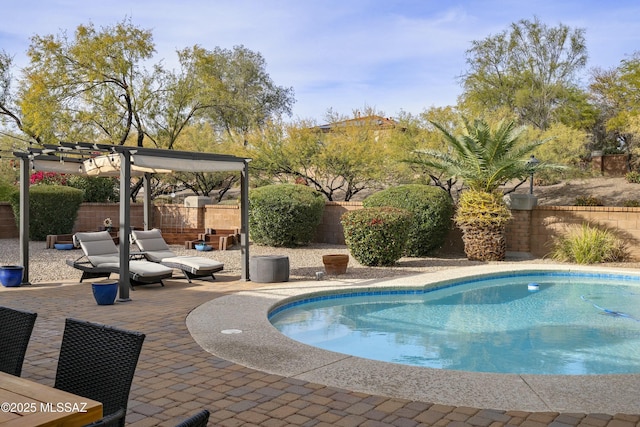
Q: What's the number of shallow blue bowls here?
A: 2